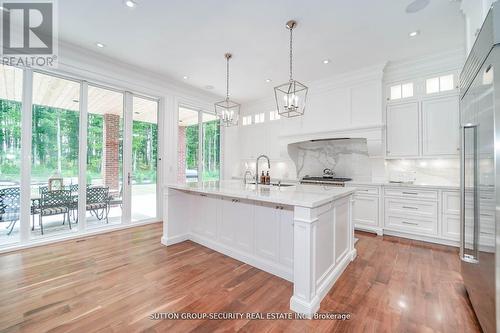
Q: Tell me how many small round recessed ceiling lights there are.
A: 6